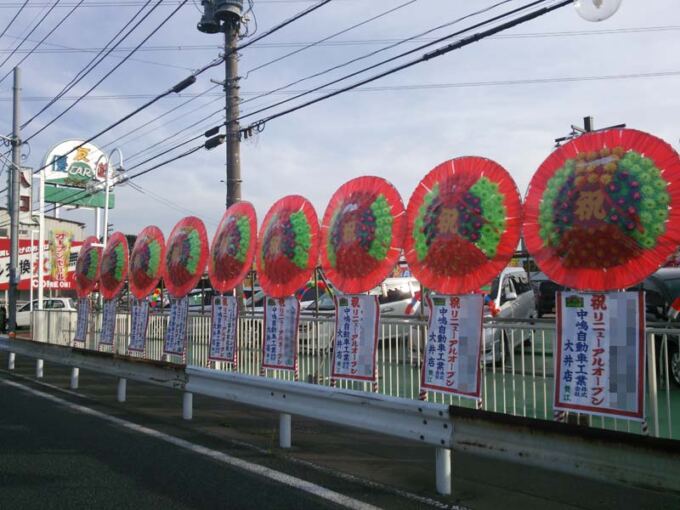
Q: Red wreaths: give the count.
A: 9